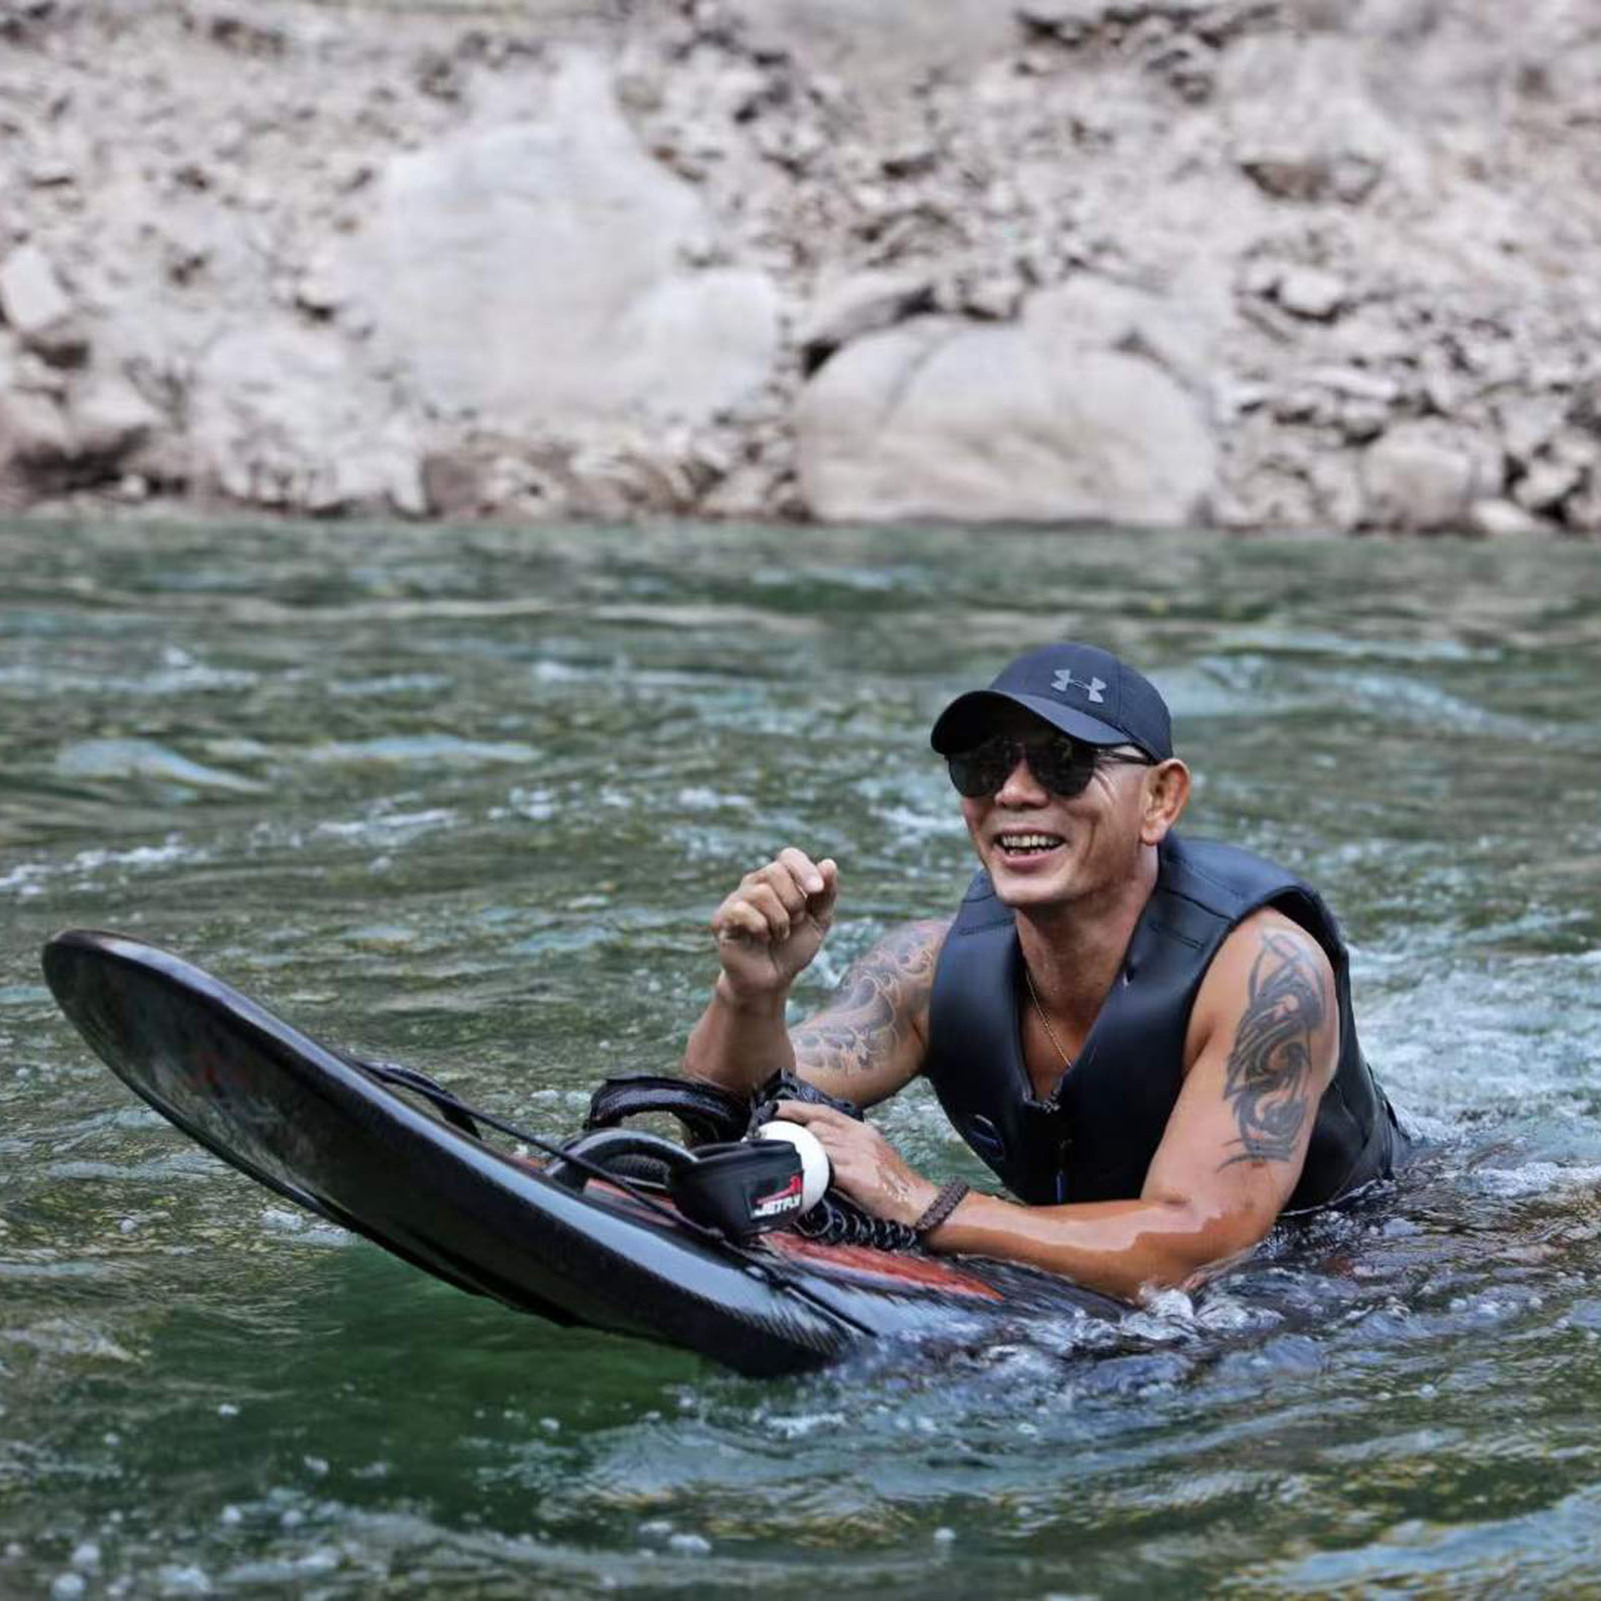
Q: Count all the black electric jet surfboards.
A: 1